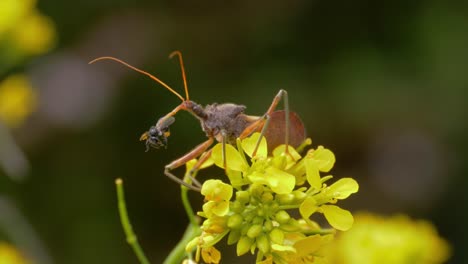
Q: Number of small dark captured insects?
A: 1